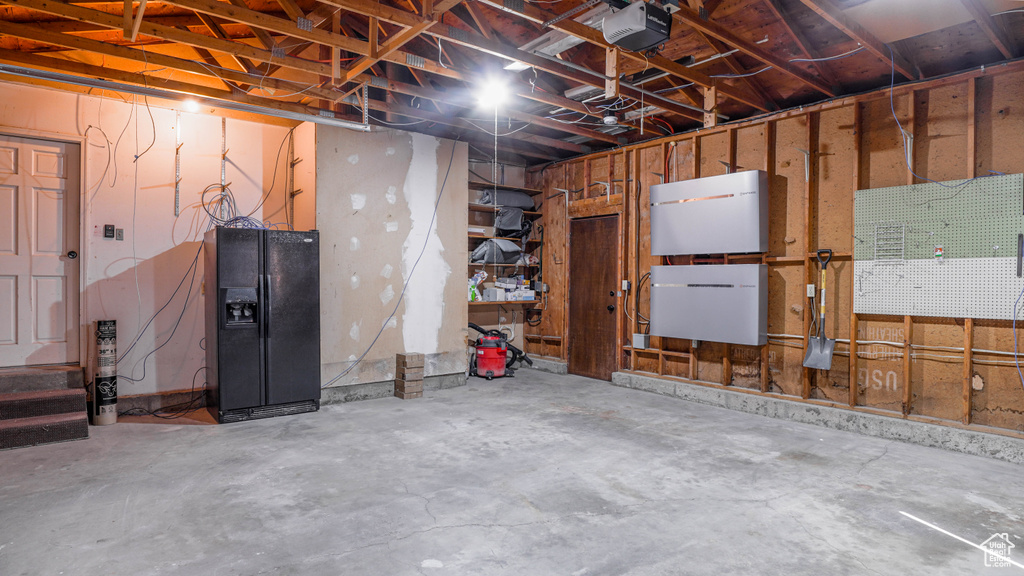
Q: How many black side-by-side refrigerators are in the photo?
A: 1